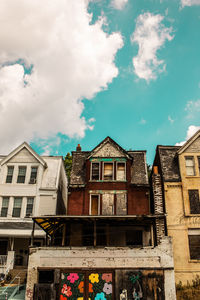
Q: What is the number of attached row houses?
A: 3